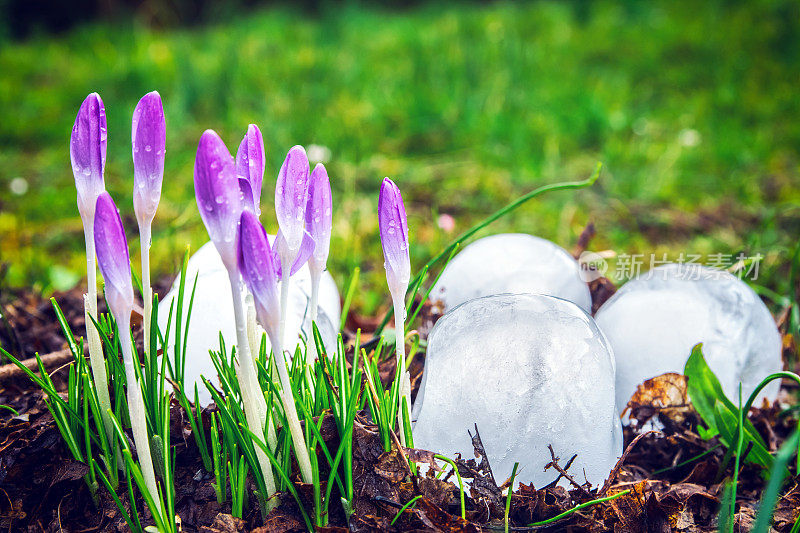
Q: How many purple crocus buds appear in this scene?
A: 9